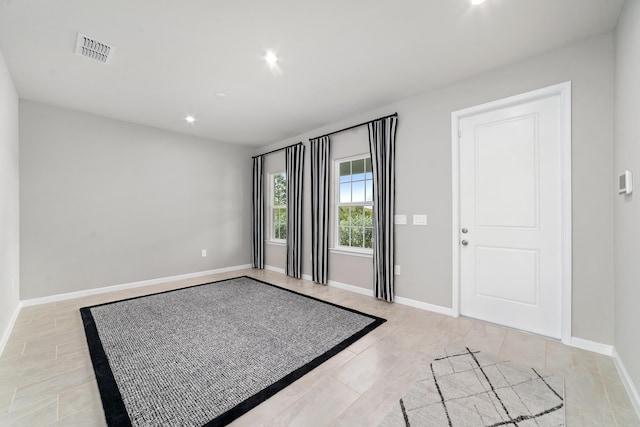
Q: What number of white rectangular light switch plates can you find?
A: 2